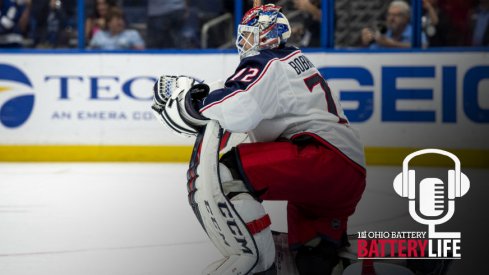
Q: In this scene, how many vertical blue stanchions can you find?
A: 4